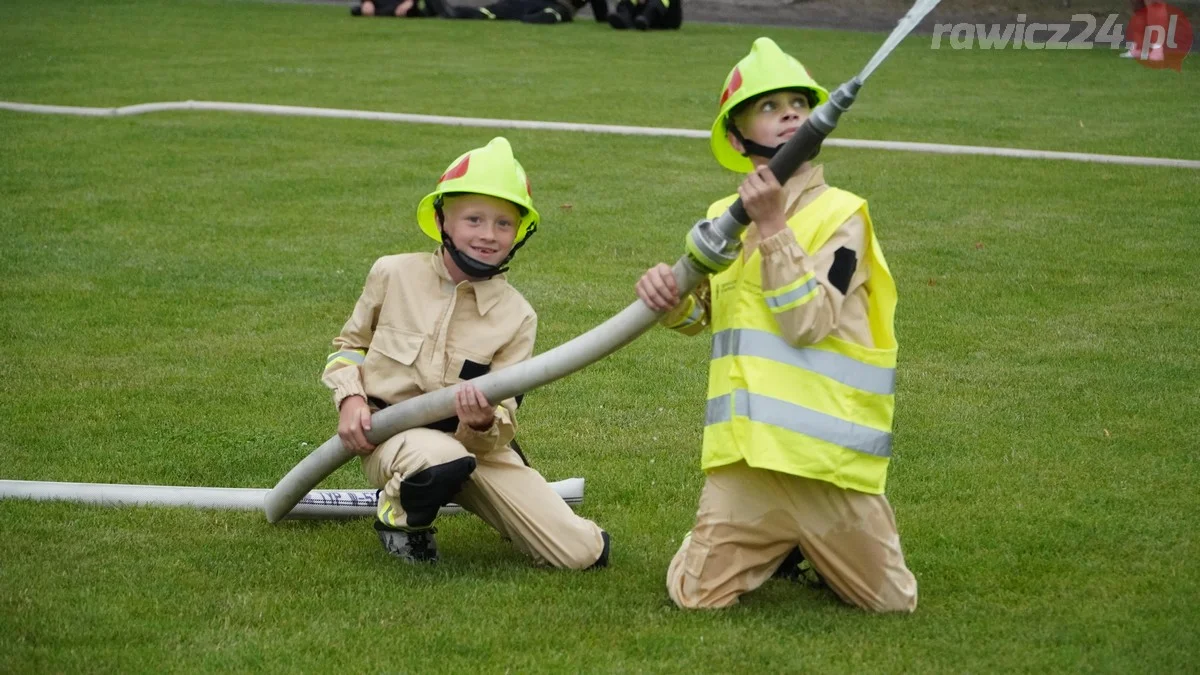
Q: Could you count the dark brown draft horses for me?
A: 0